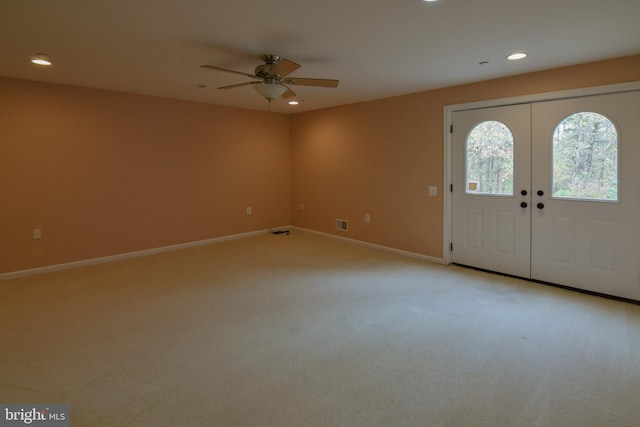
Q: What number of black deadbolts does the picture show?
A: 2